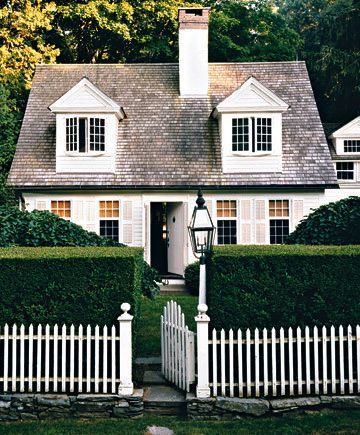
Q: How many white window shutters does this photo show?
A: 8